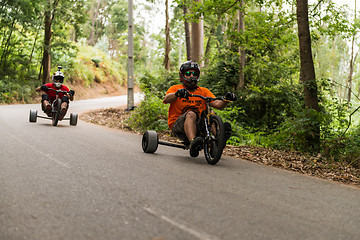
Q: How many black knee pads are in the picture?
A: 2